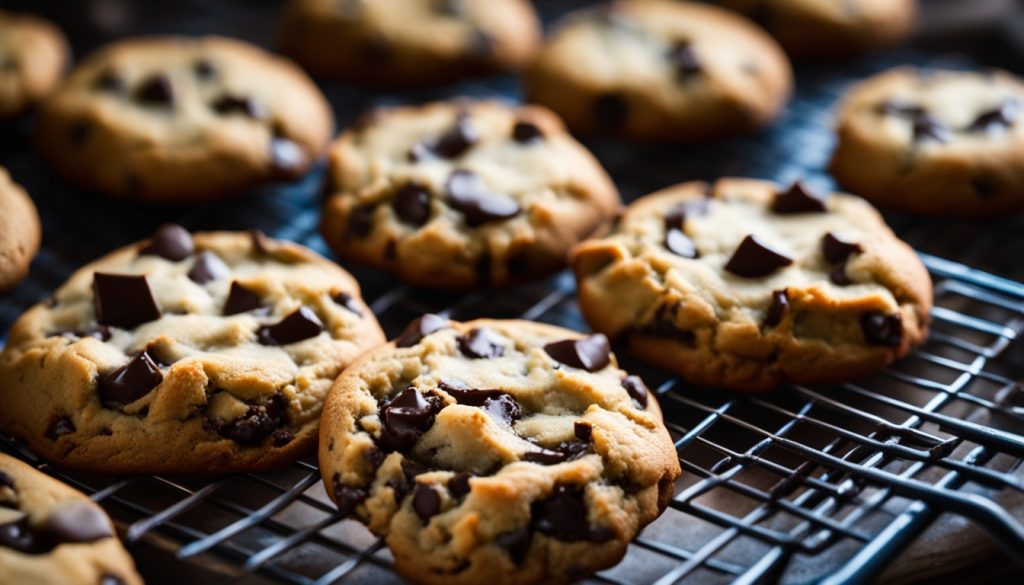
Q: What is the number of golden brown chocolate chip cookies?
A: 12